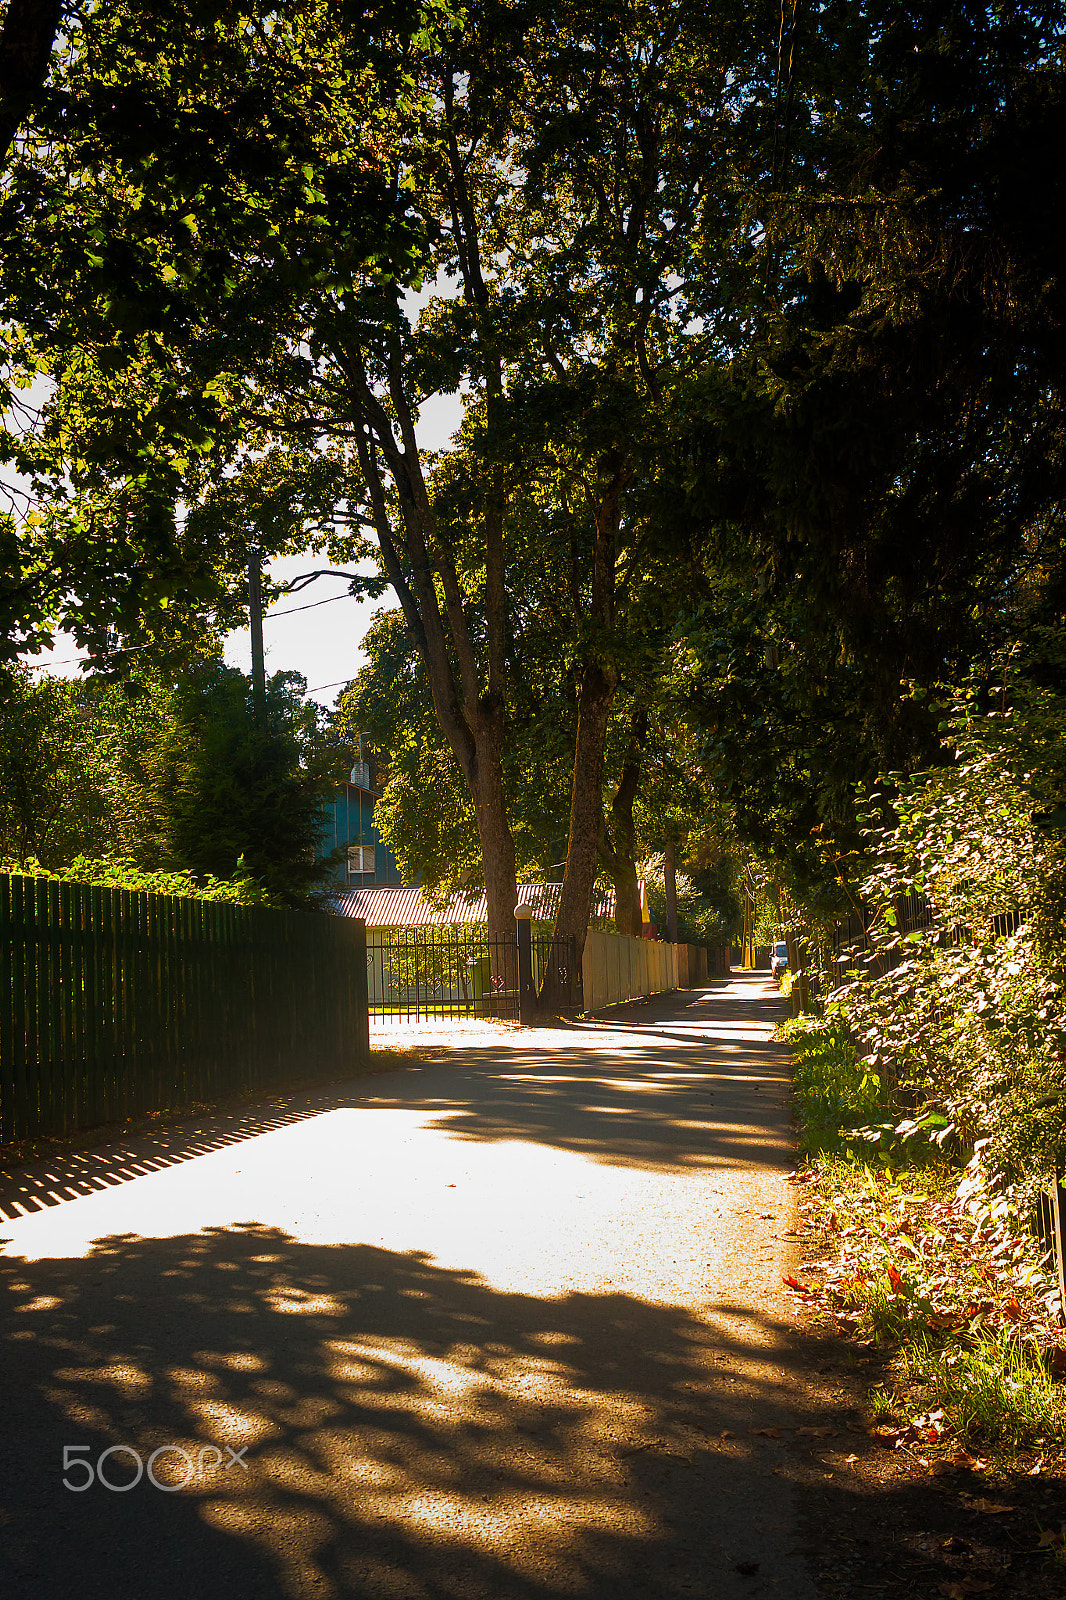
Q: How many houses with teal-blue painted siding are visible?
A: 1